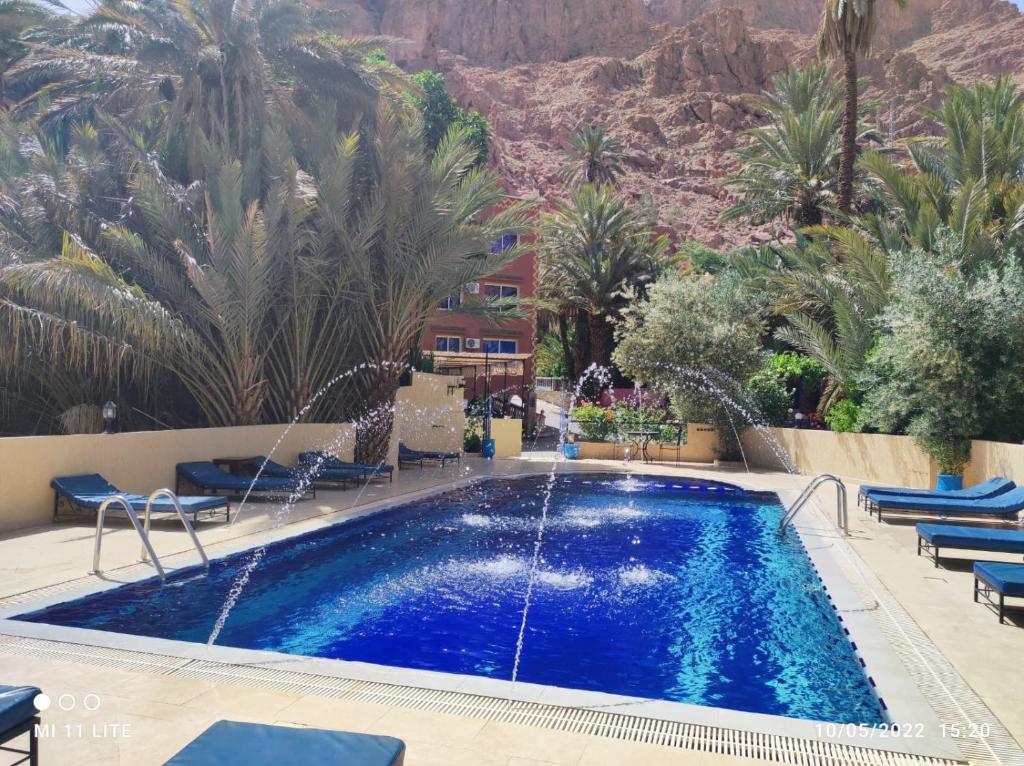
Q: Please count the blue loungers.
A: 11